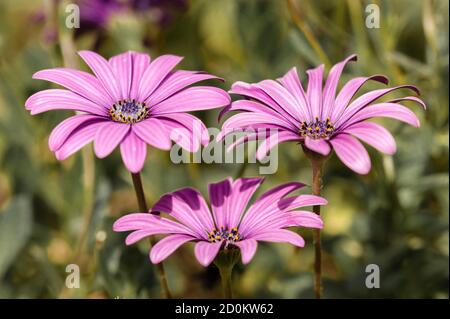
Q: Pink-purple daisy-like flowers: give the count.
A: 3